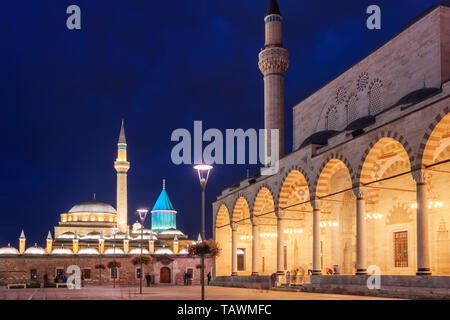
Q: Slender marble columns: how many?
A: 6